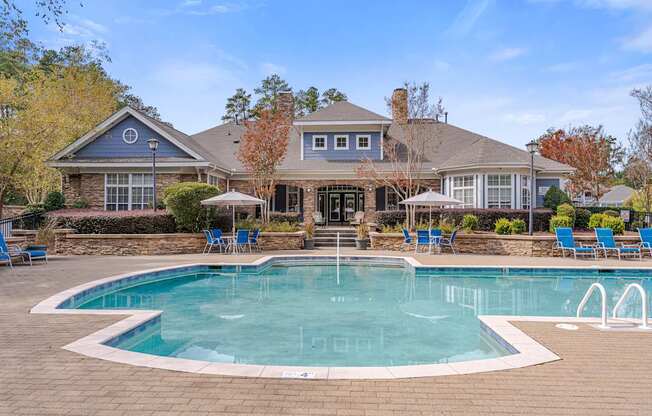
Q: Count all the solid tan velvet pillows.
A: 0